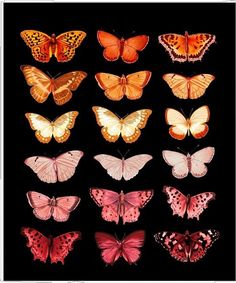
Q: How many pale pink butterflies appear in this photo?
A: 3